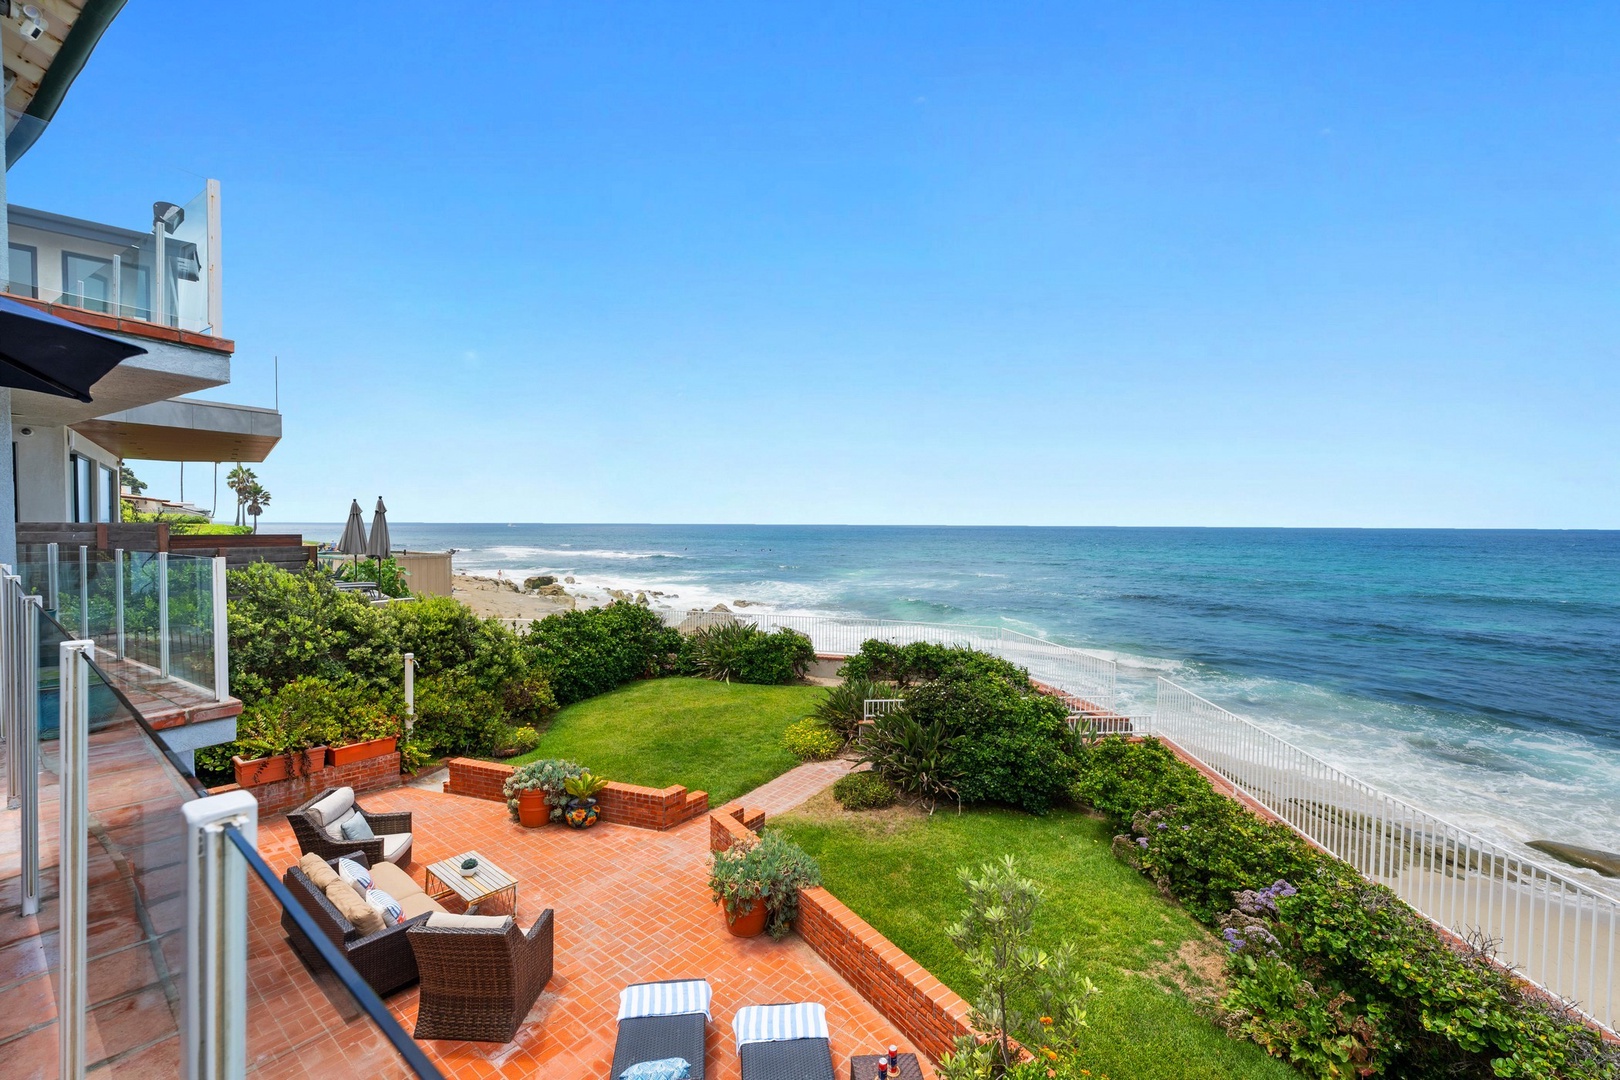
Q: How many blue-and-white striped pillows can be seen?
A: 2